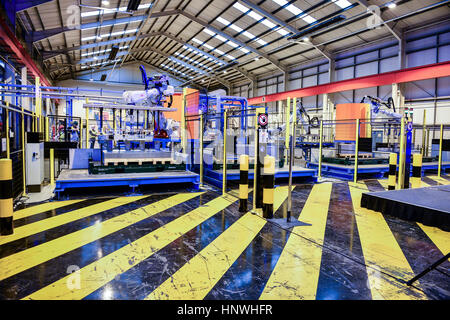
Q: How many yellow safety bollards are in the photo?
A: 5